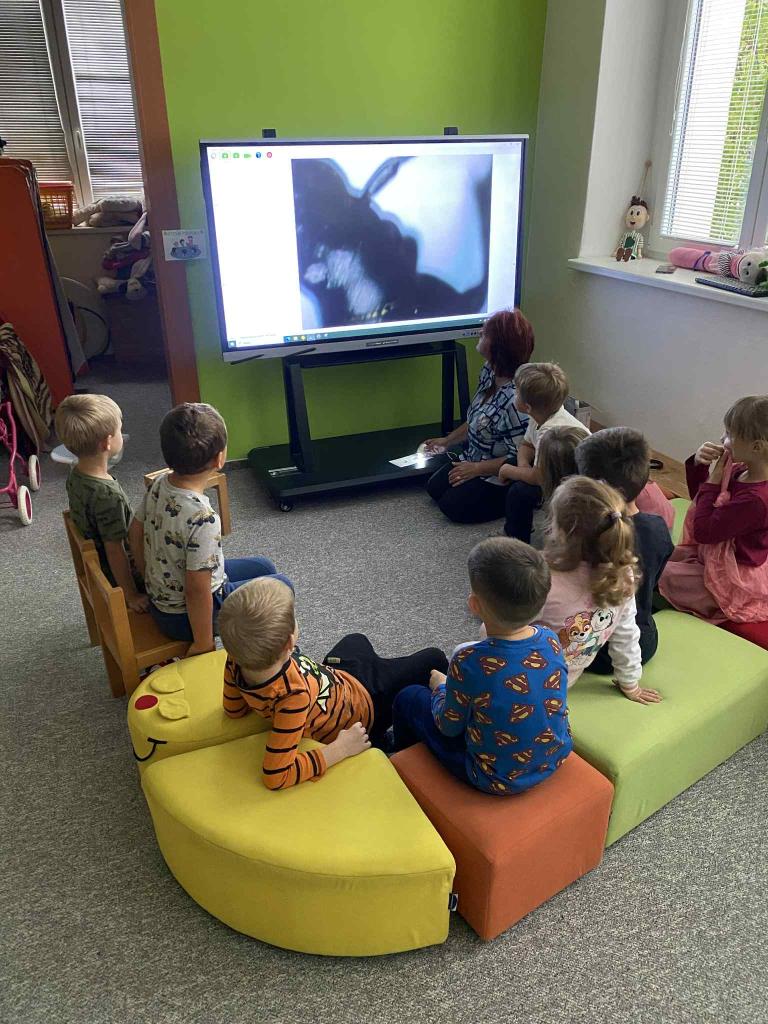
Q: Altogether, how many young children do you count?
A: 9